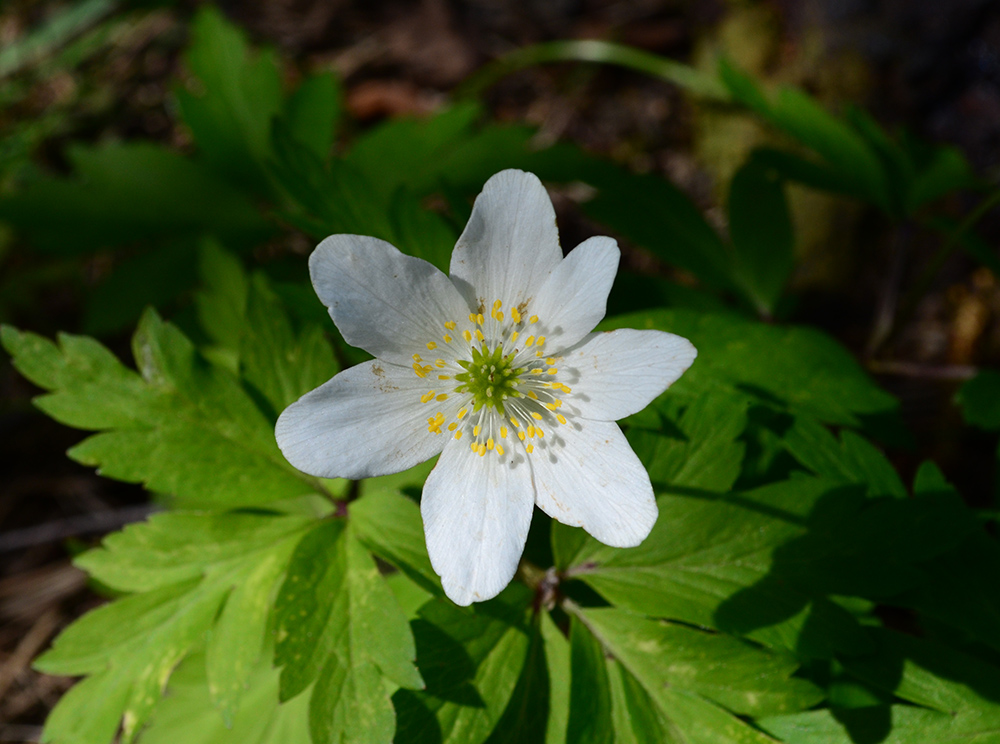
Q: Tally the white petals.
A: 7